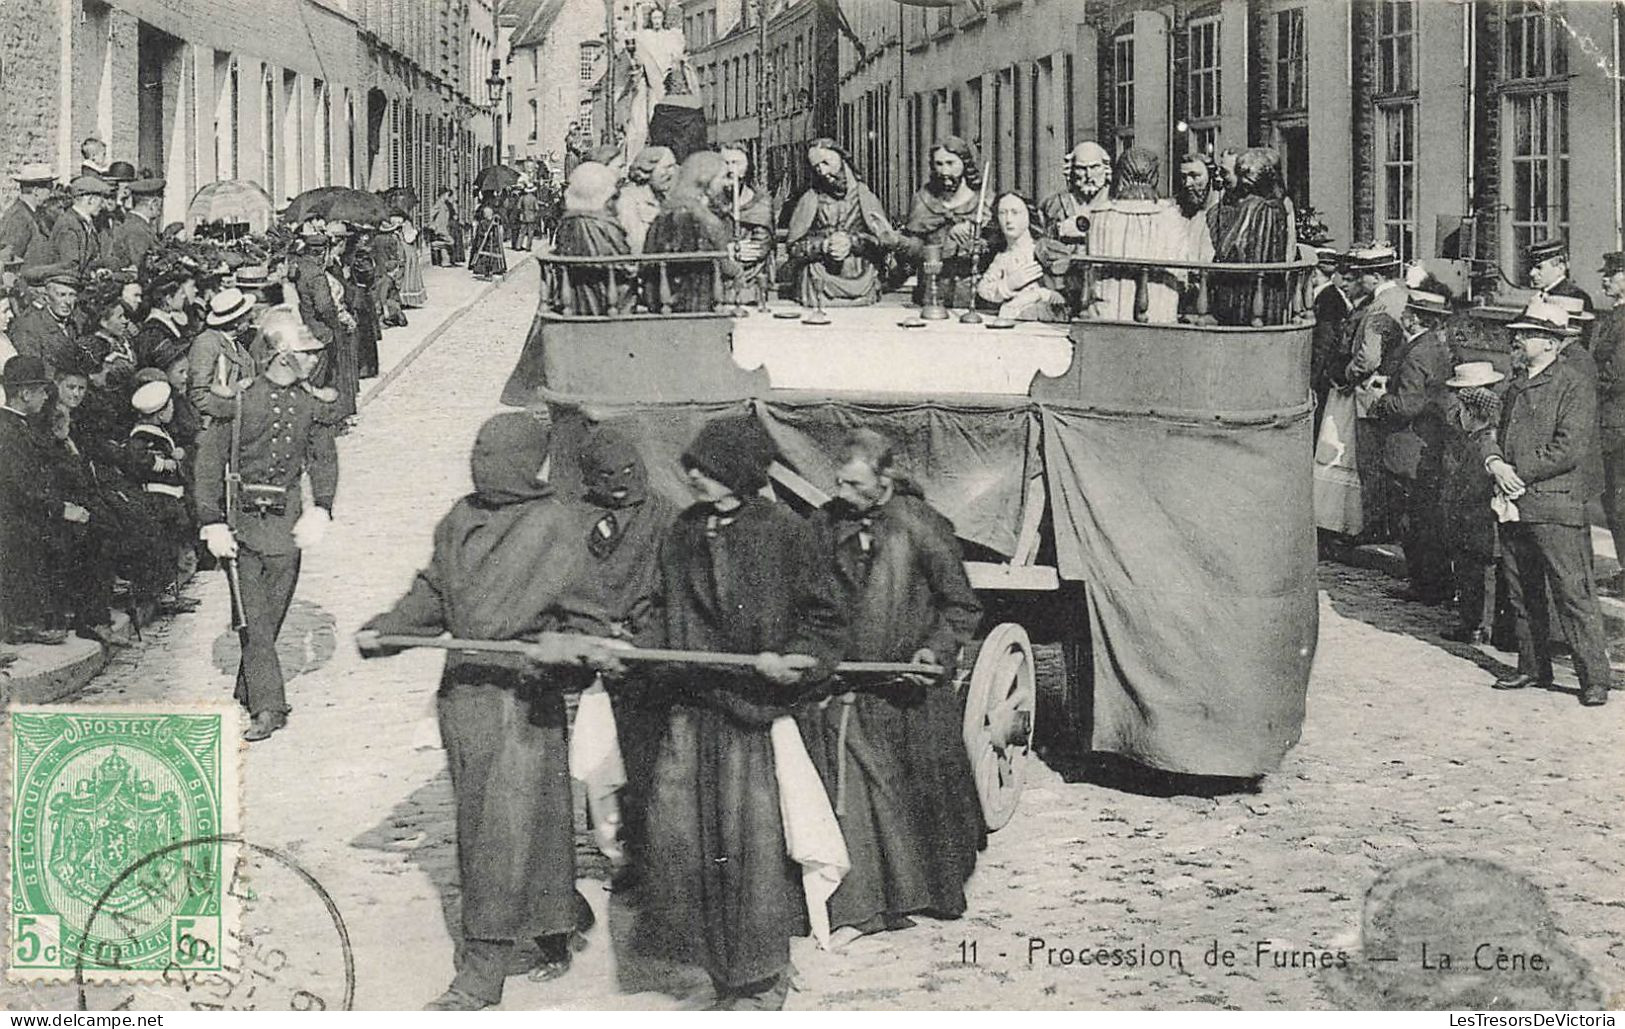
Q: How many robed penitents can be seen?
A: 4